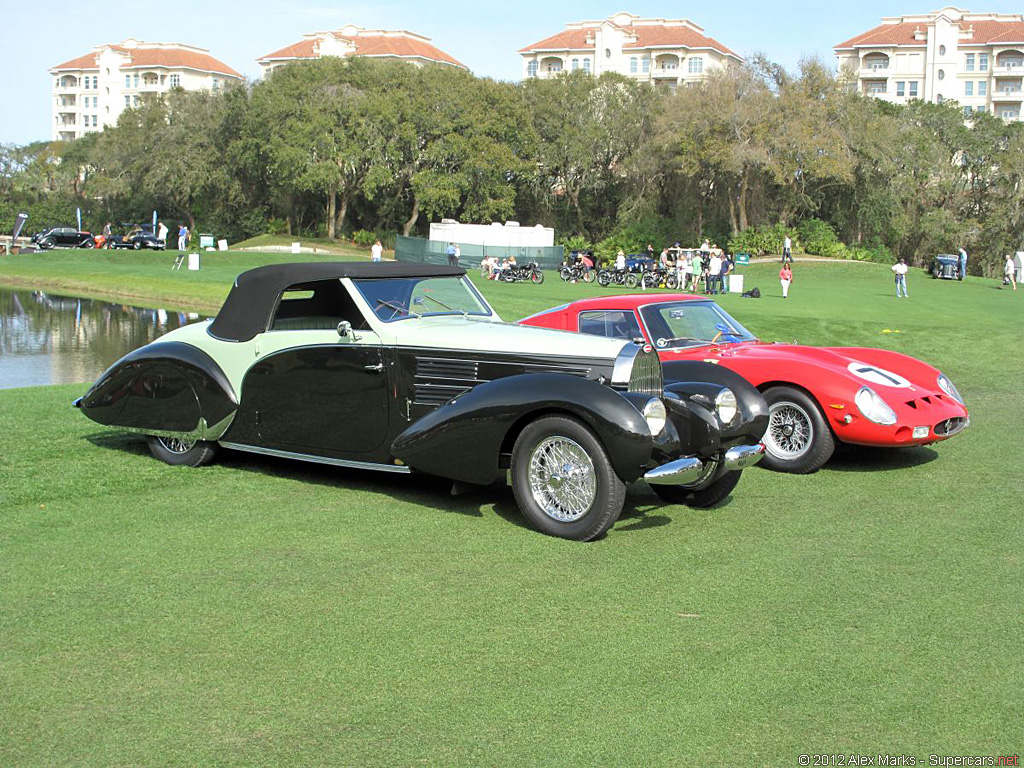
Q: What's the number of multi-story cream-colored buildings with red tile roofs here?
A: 4